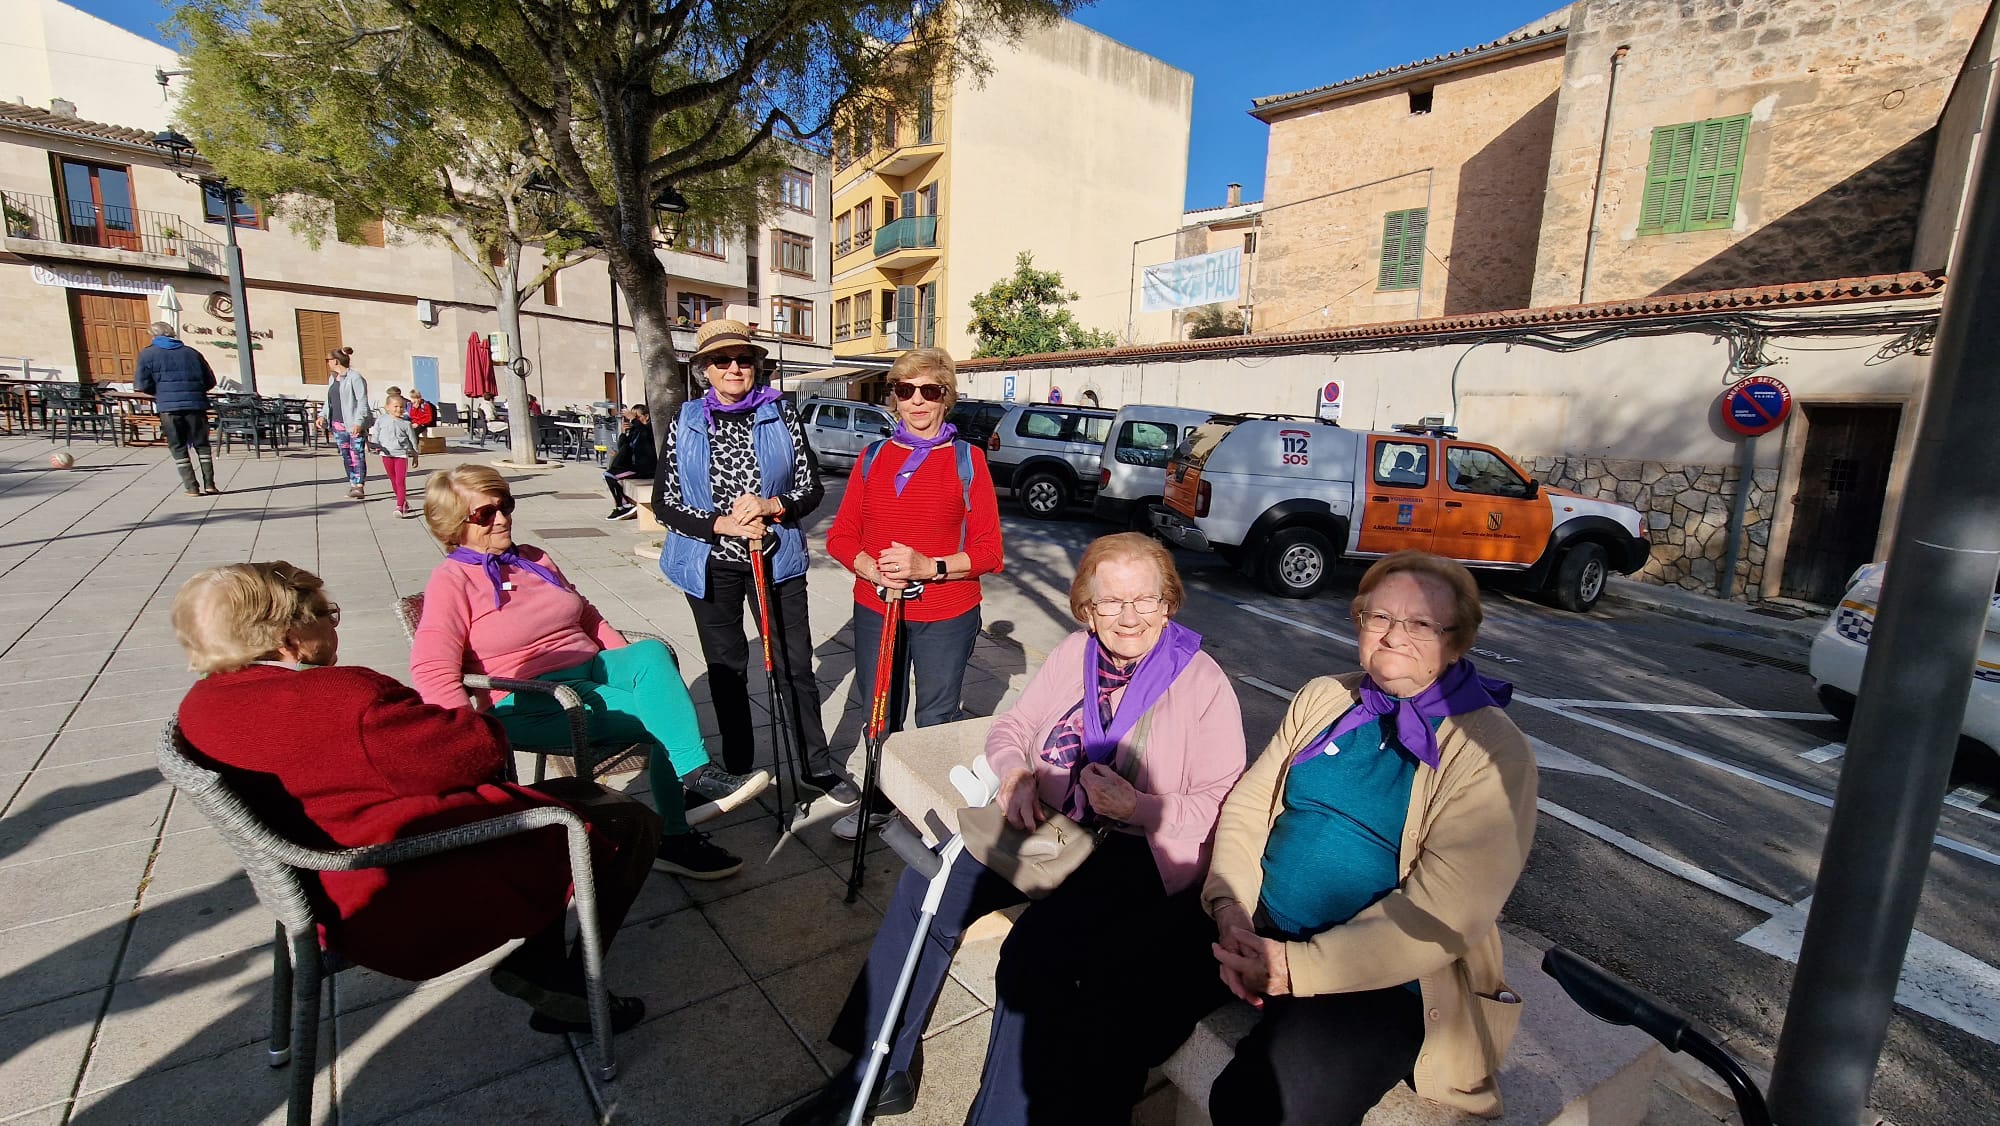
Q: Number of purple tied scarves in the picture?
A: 5